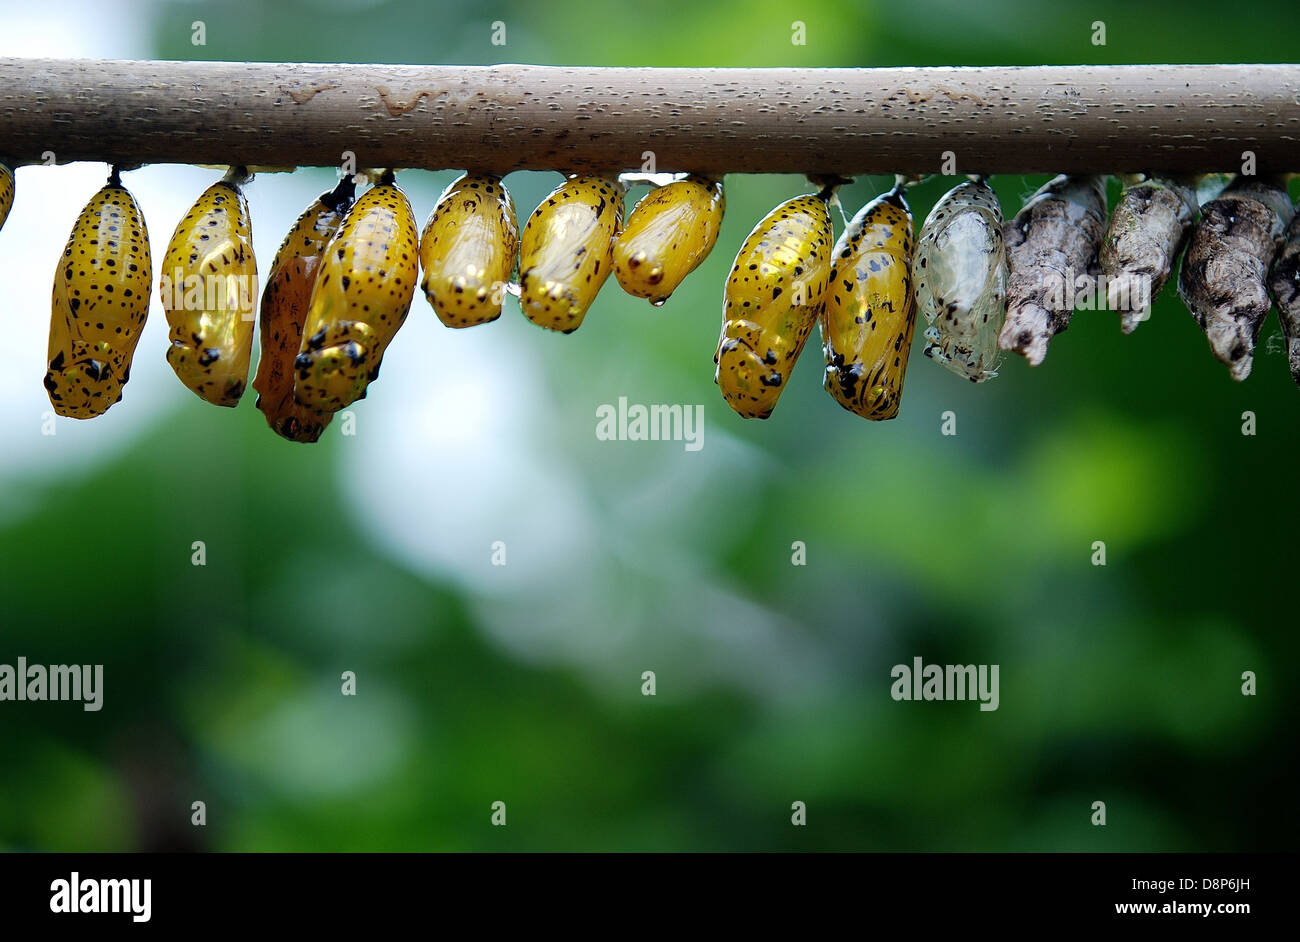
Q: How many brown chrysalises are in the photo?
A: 4